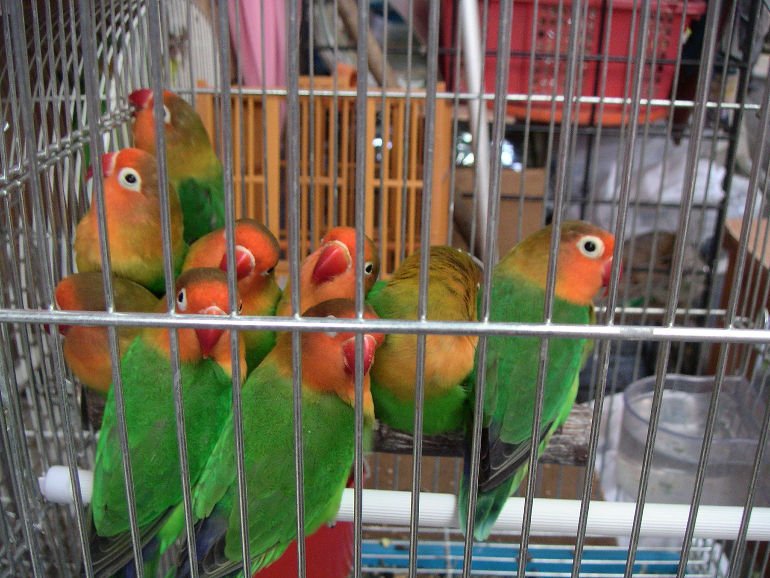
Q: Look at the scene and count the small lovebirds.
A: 9